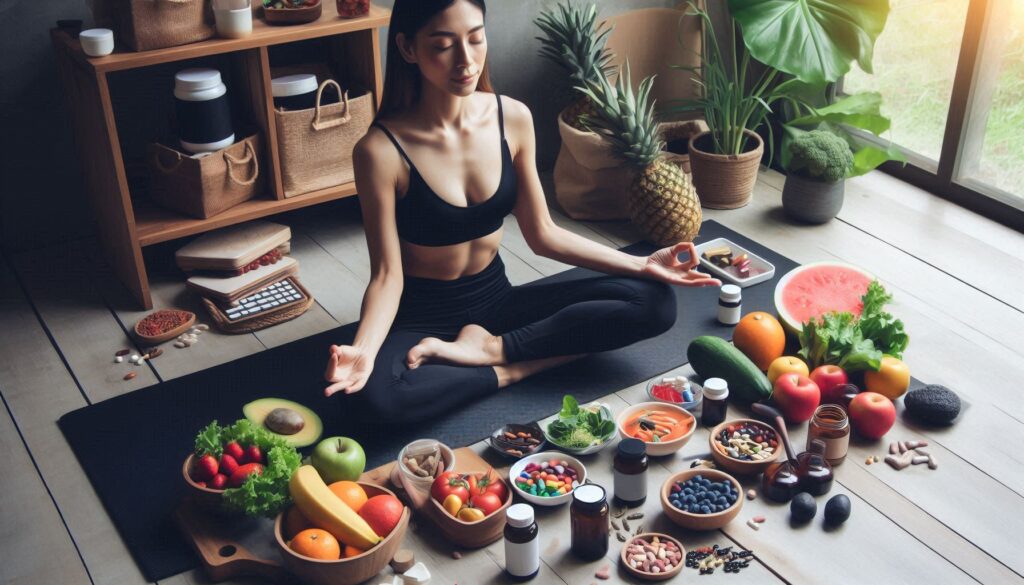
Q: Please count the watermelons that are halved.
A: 1